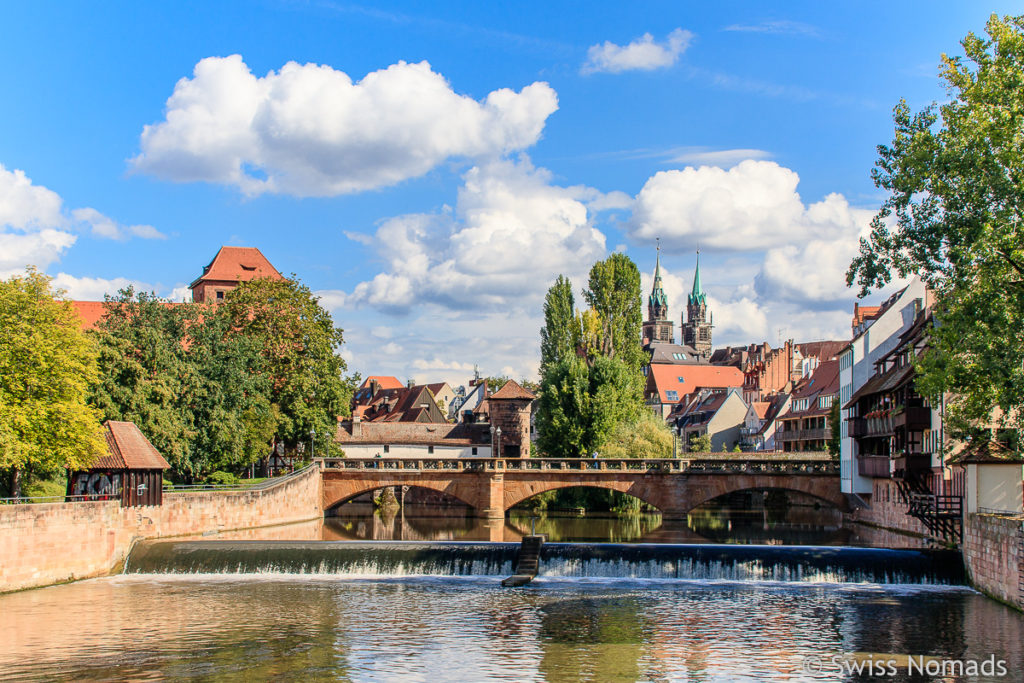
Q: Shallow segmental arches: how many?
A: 3